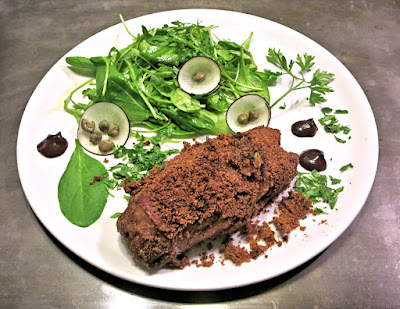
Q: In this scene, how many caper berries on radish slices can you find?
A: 8